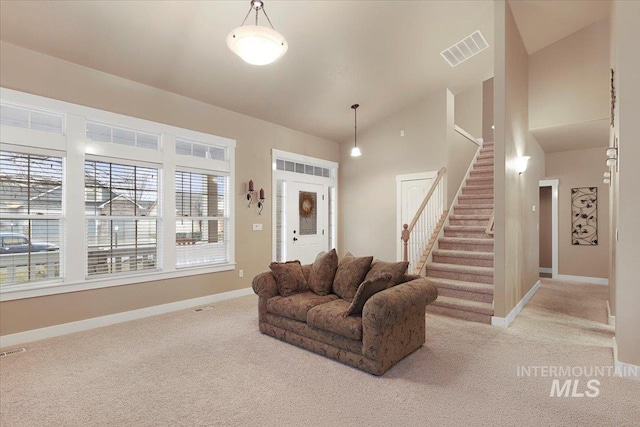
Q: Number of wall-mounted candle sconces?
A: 2